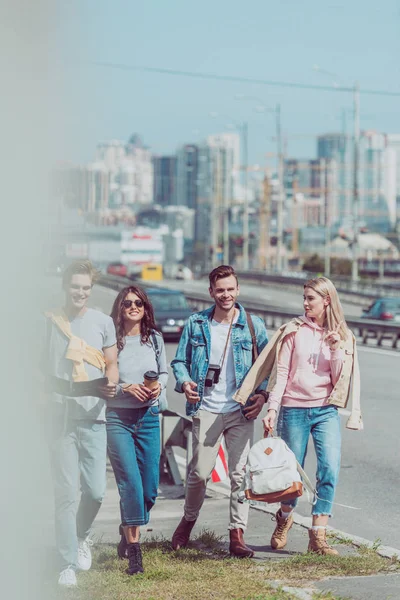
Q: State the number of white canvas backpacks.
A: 1